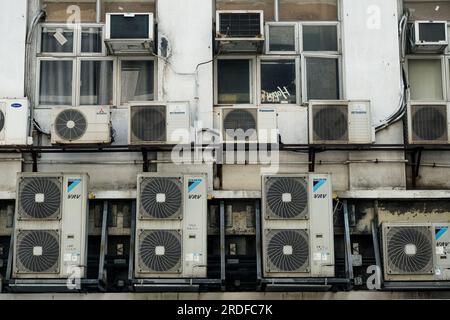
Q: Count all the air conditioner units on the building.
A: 13